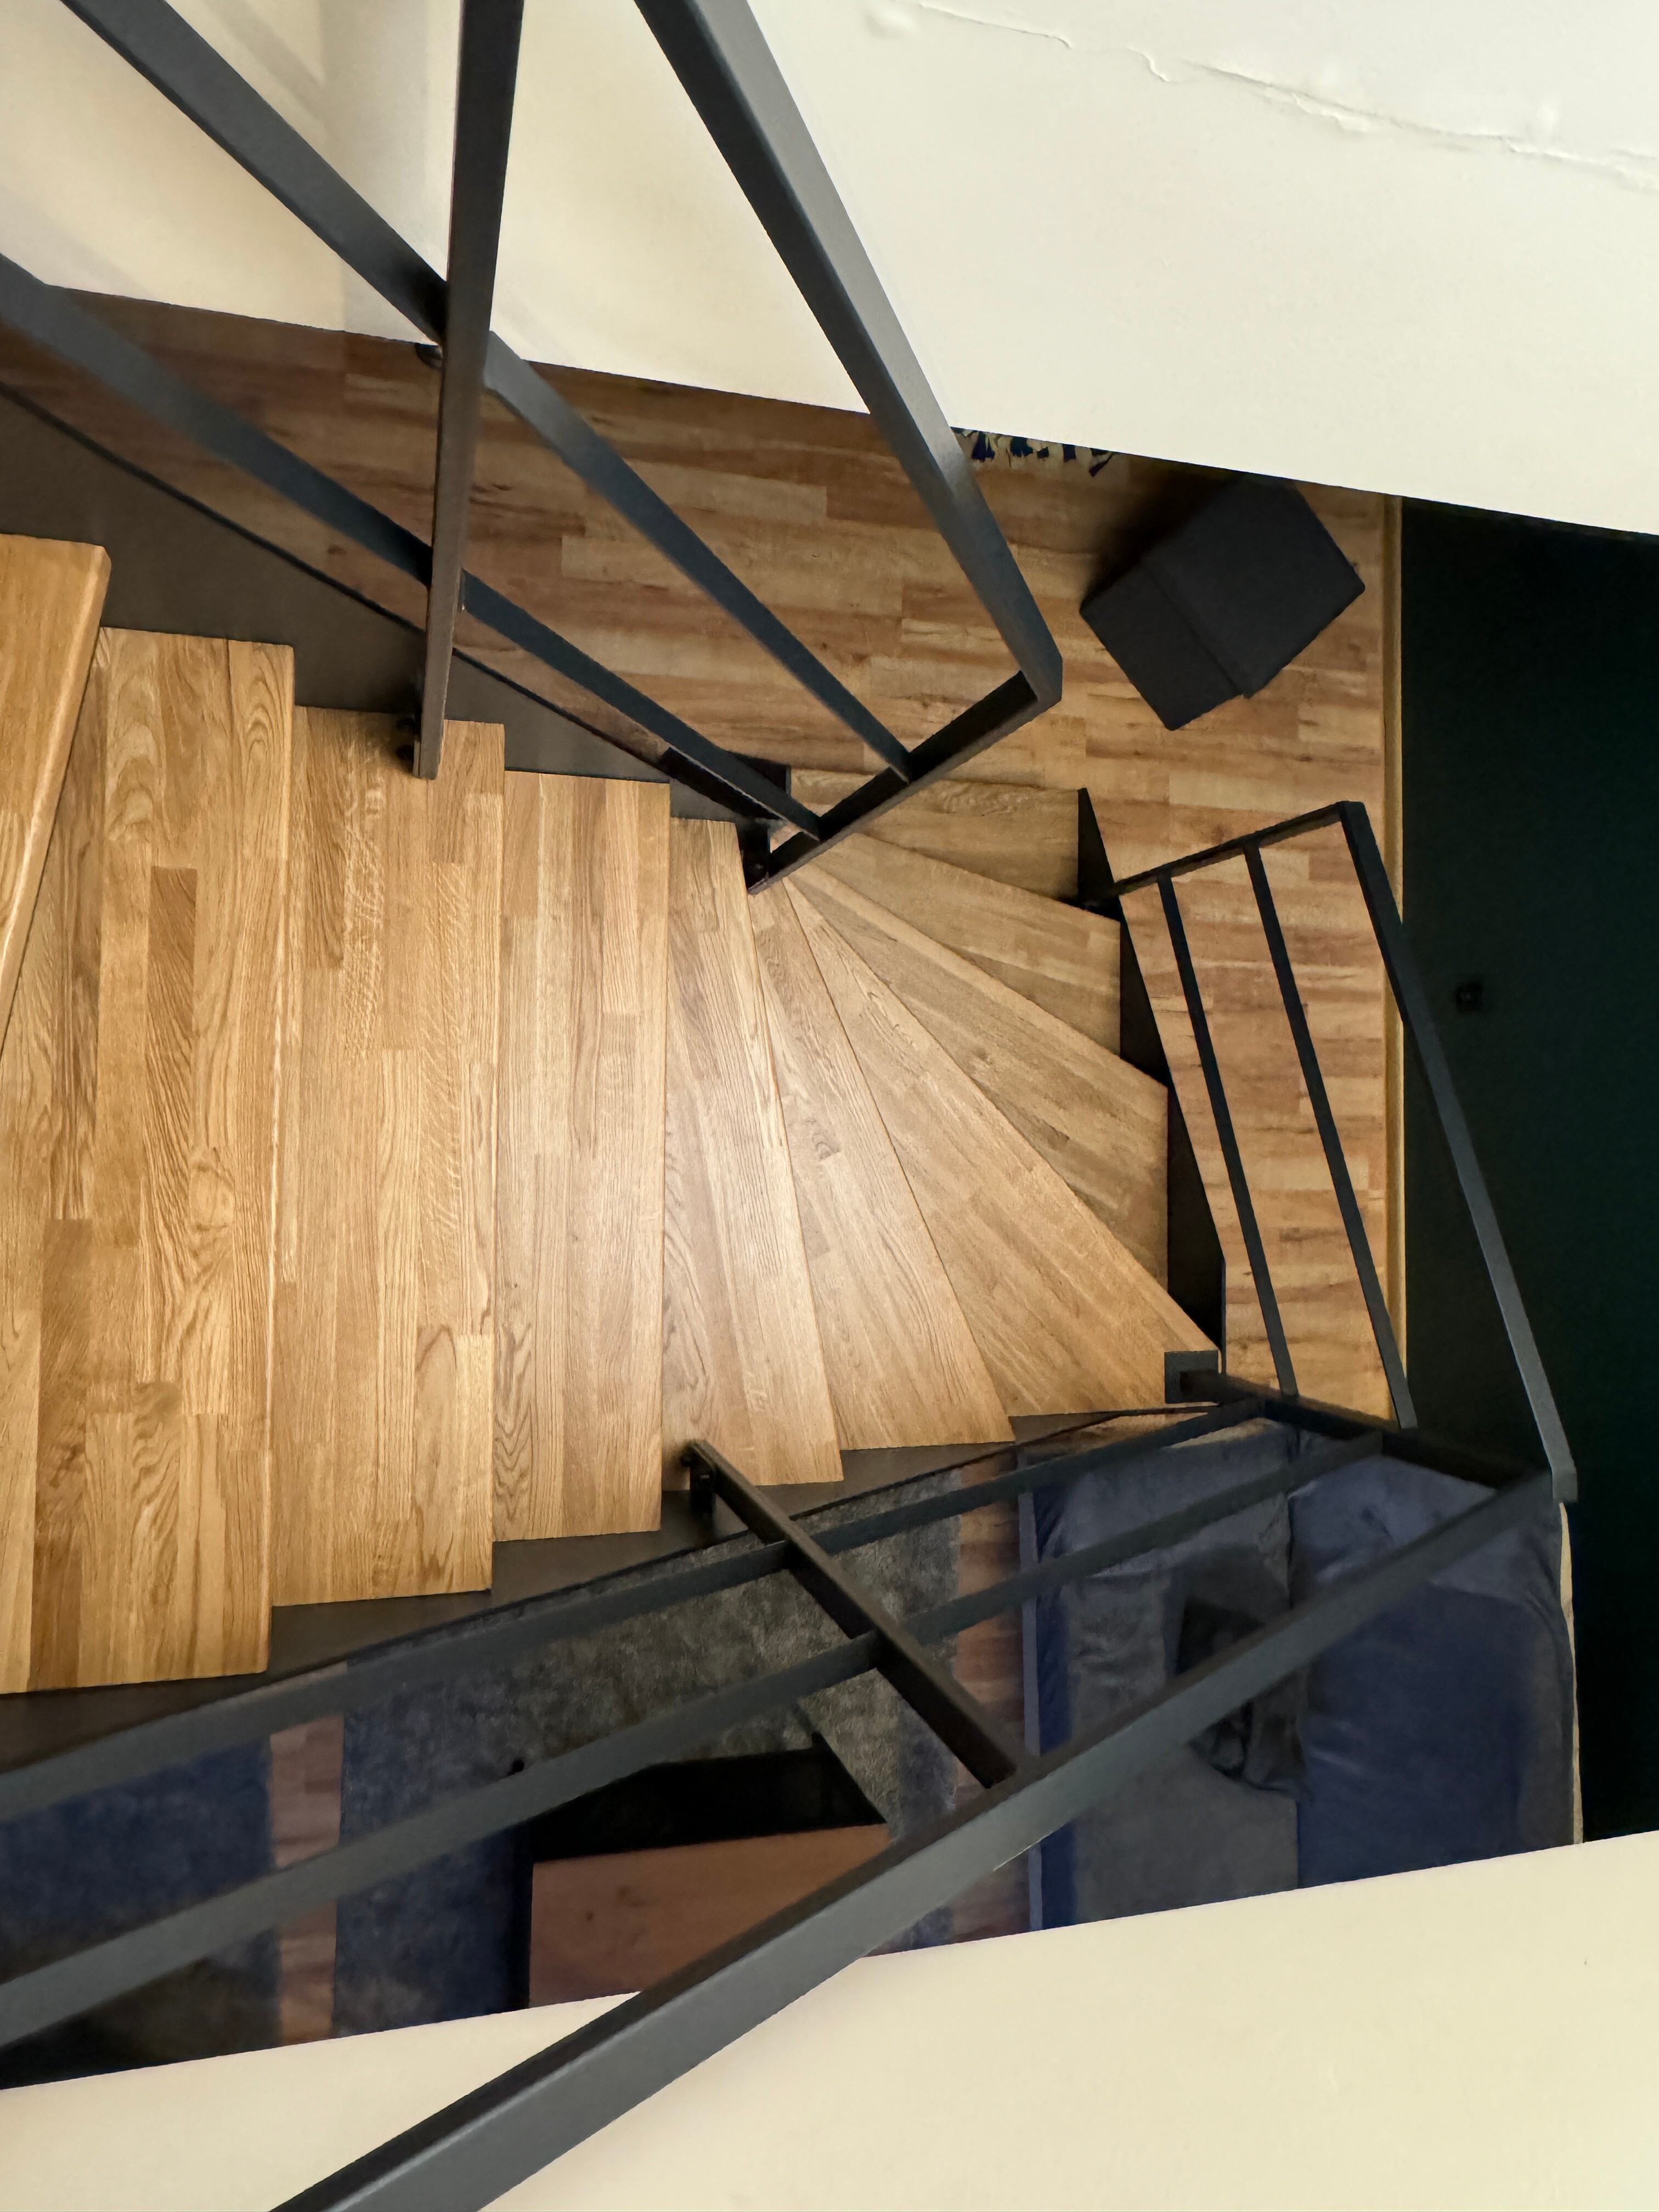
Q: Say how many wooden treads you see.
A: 10